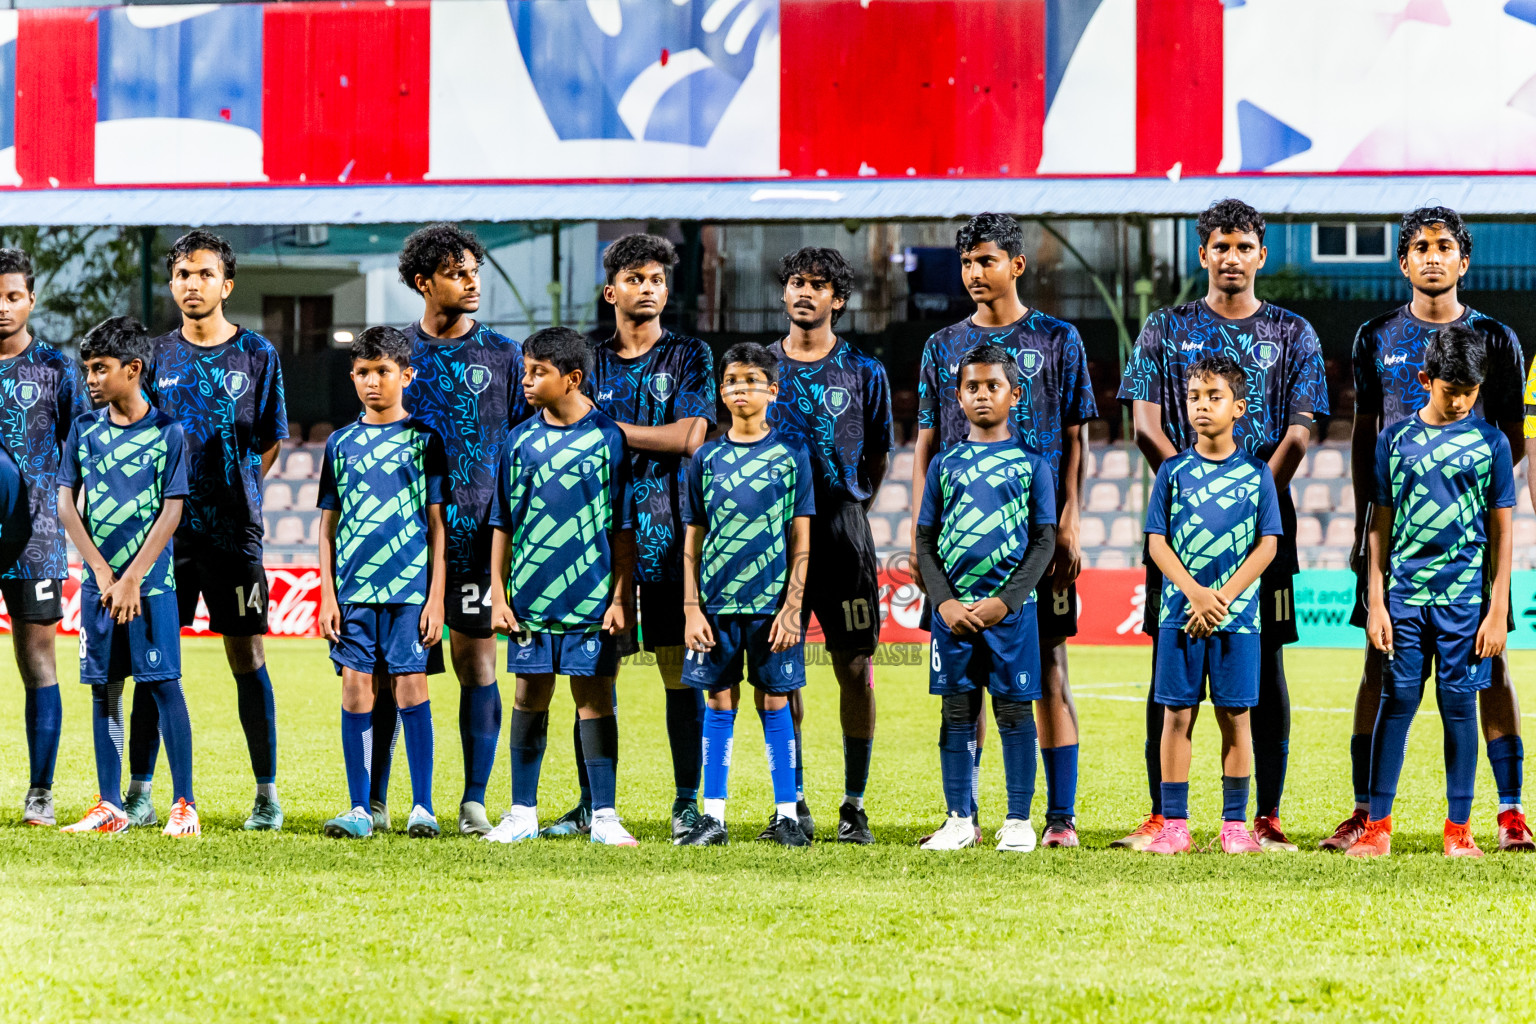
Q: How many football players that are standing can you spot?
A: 15